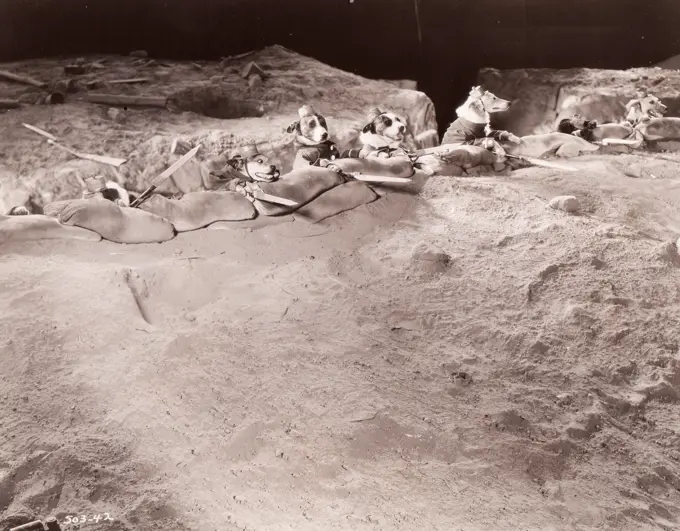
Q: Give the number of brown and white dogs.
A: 2